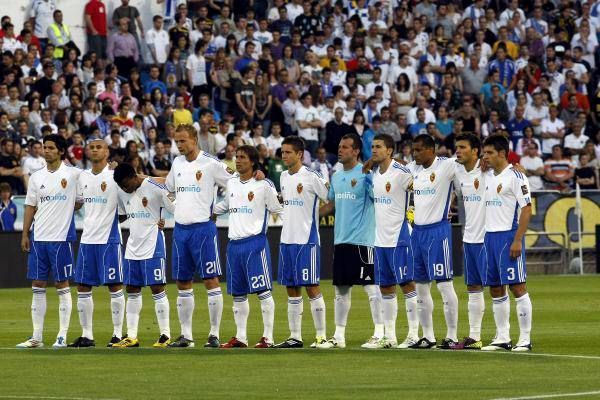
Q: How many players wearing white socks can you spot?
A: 11